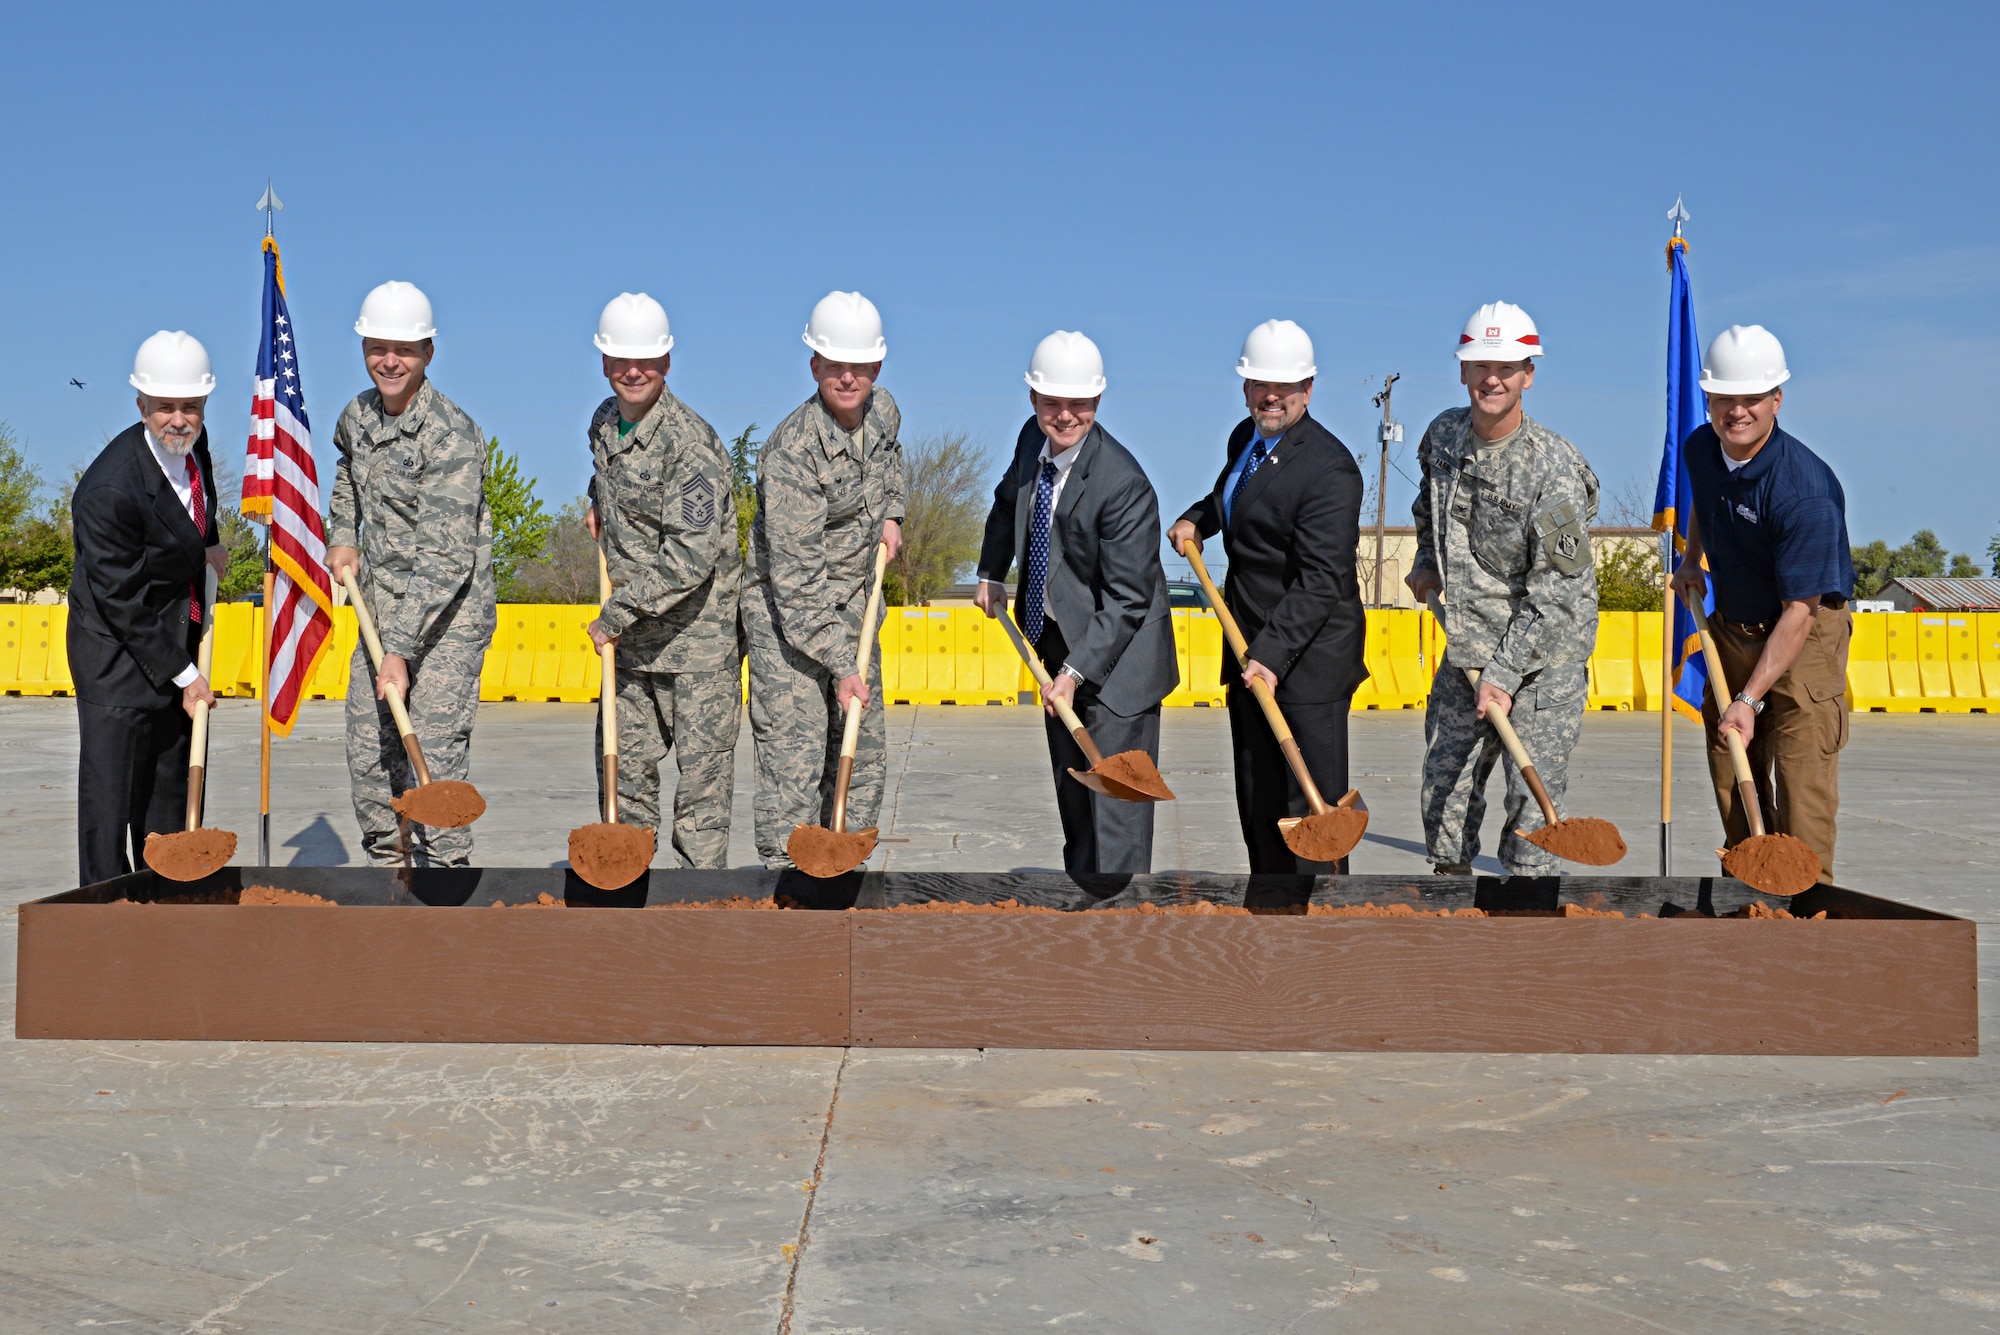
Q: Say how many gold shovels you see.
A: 8